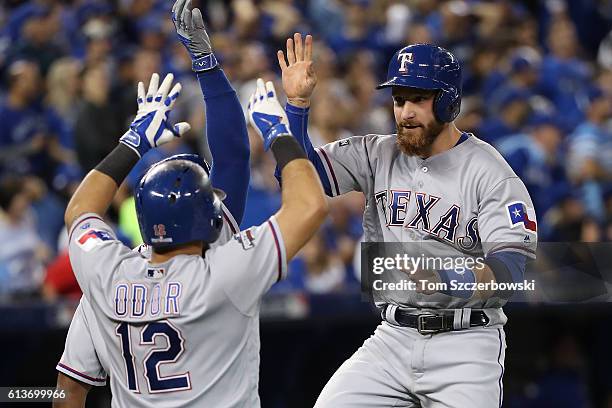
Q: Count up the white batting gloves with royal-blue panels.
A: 2